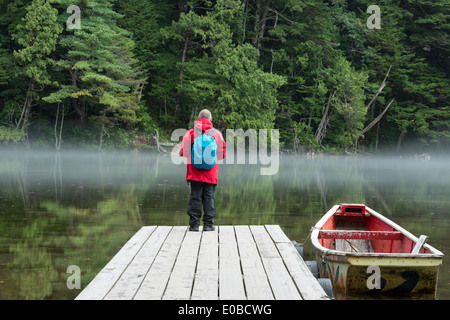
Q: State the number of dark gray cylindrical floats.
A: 3